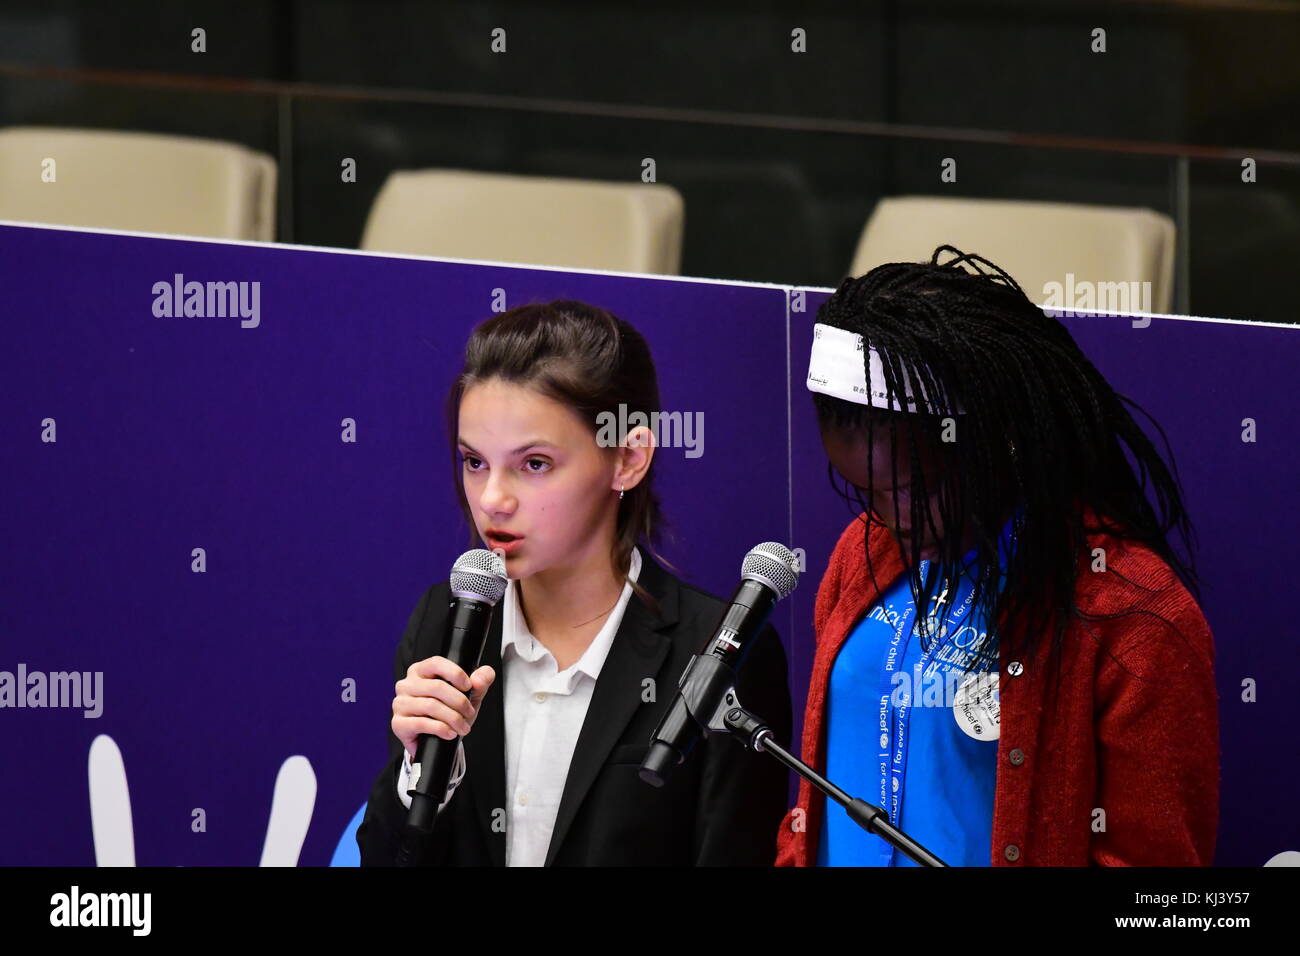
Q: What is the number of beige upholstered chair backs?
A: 3